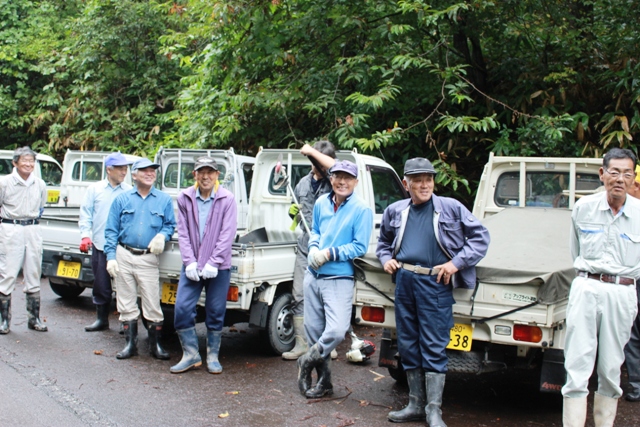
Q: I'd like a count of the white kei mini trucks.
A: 5